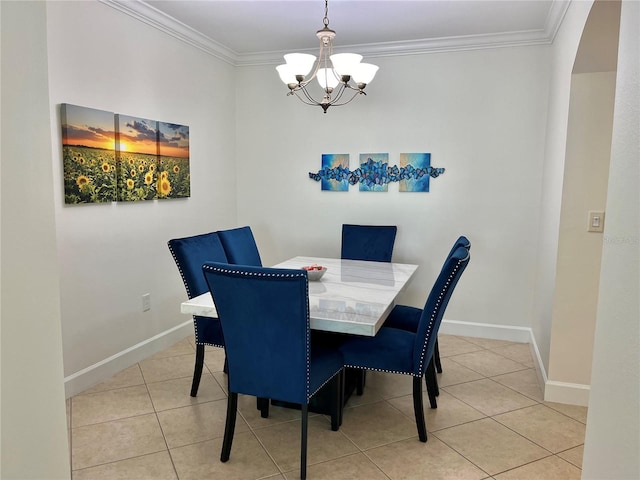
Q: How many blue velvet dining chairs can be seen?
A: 6